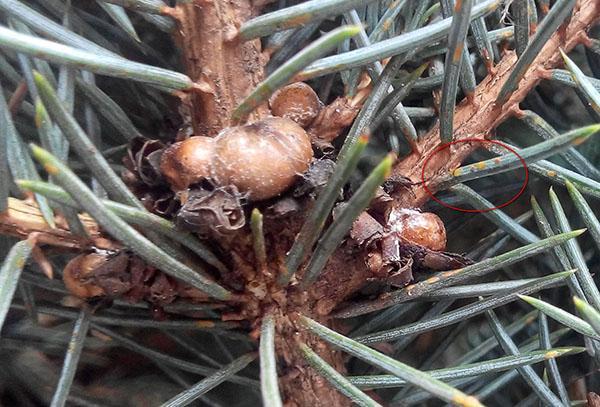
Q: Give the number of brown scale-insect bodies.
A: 5